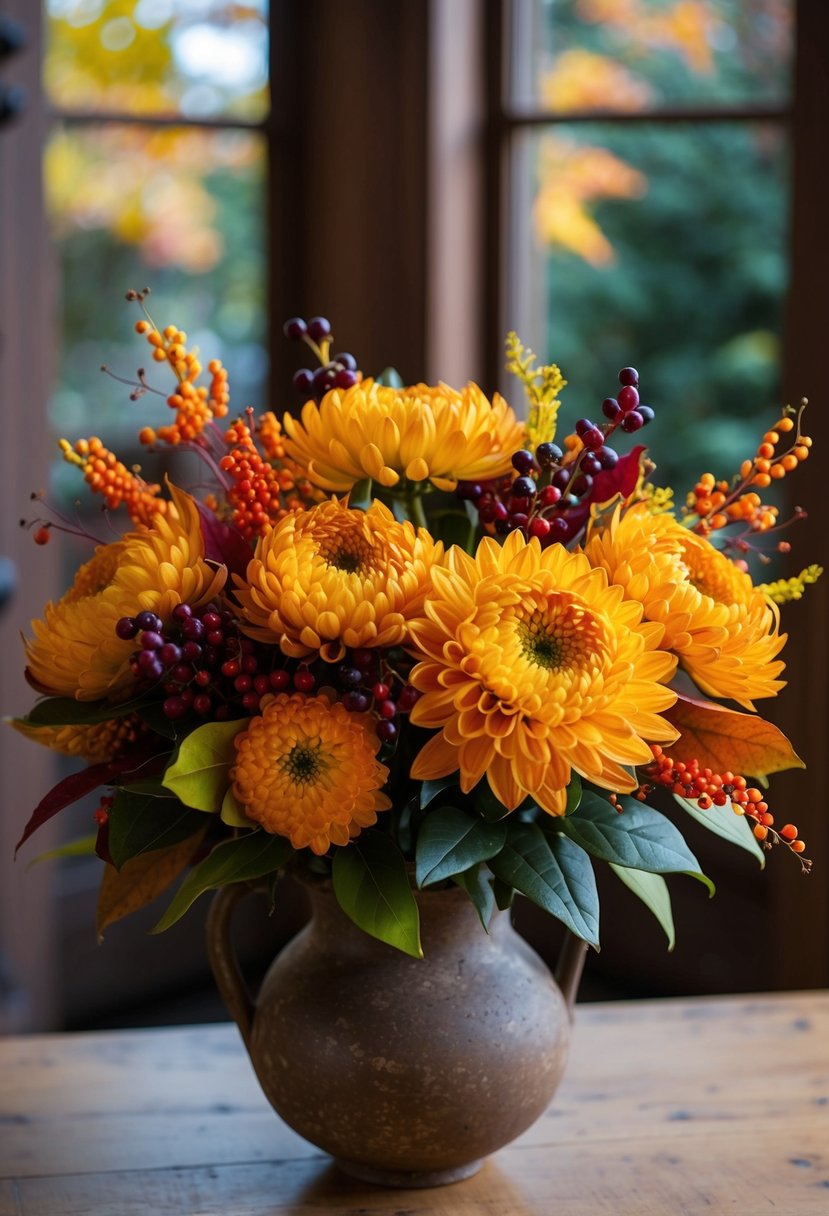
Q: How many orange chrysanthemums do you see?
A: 6